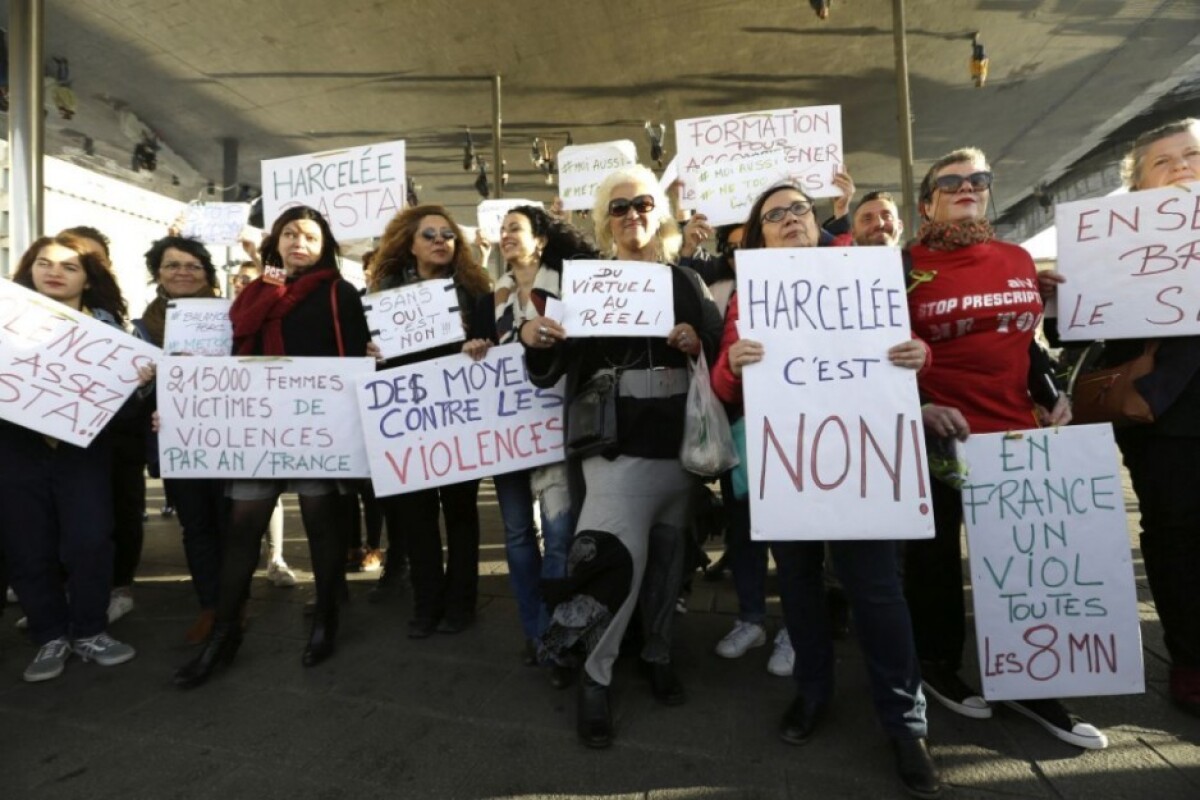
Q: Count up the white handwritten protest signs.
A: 15